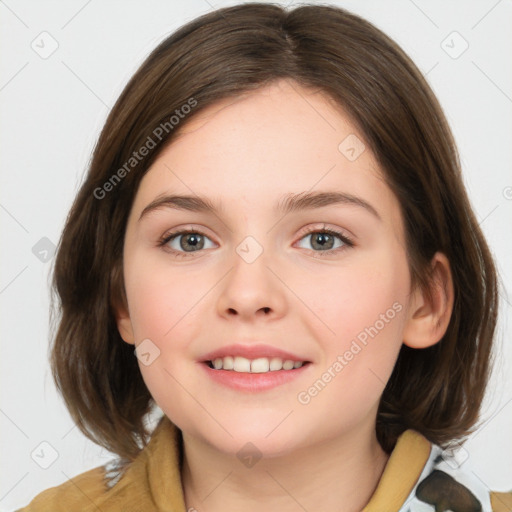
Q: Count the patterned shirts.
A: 1